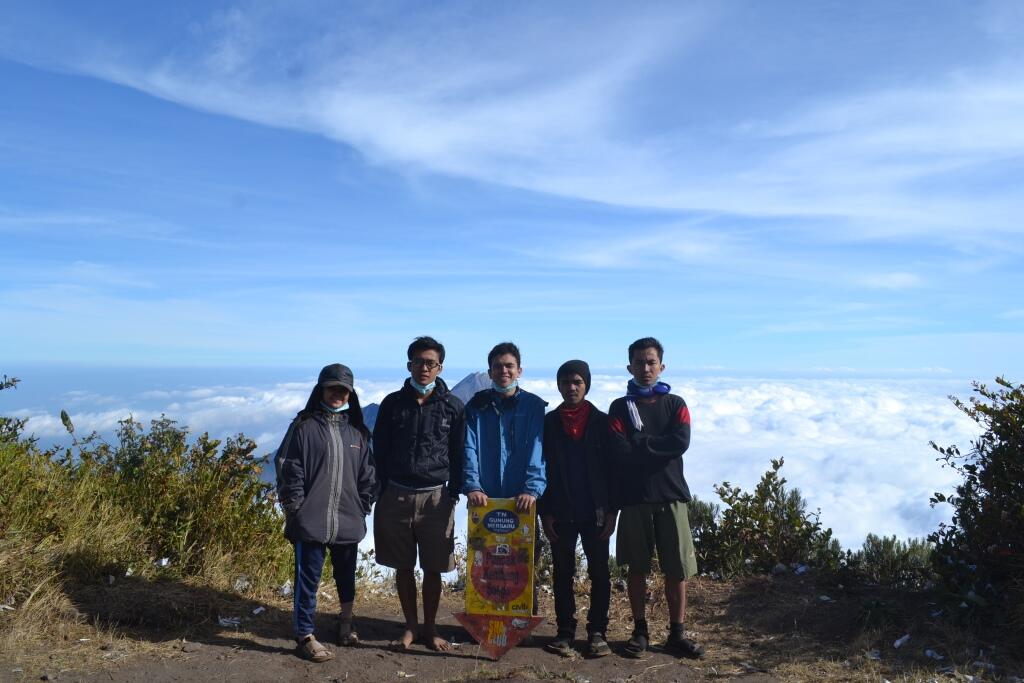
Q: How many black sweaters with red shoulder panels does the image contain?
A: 1